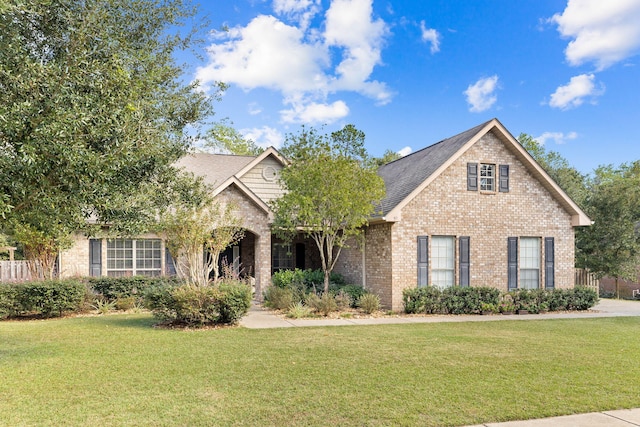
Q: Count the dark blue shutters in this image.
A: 8